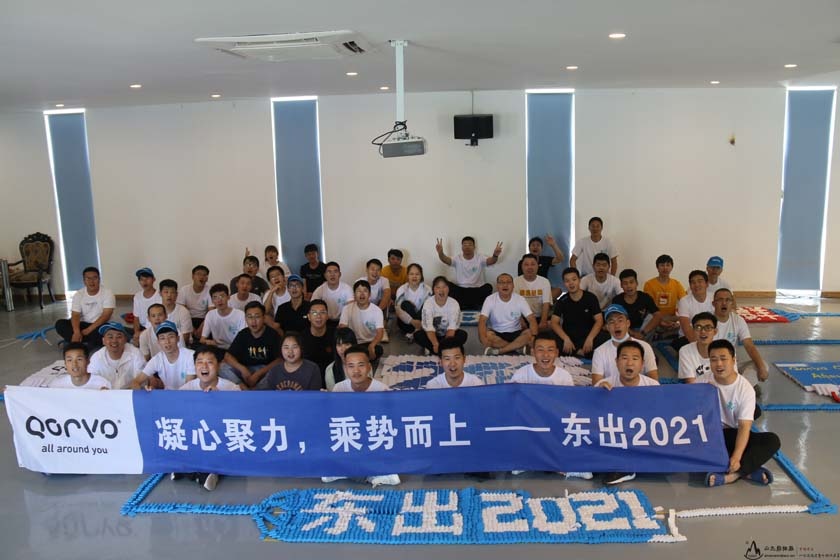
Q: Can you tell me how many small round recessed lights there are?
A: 9